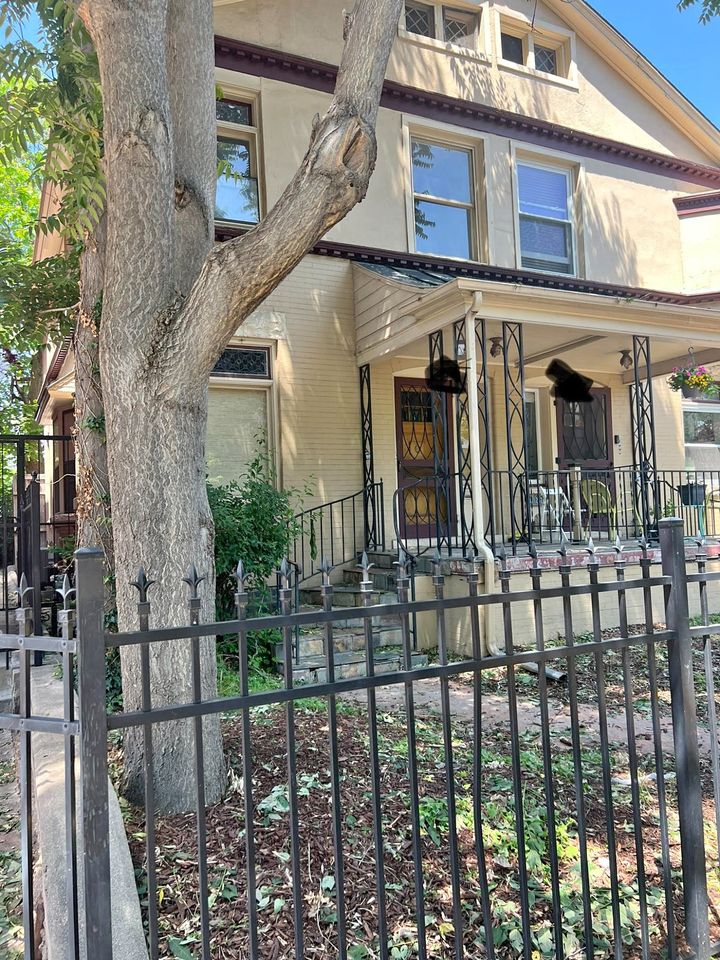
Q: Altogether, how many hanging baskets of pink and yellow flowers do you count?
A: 1